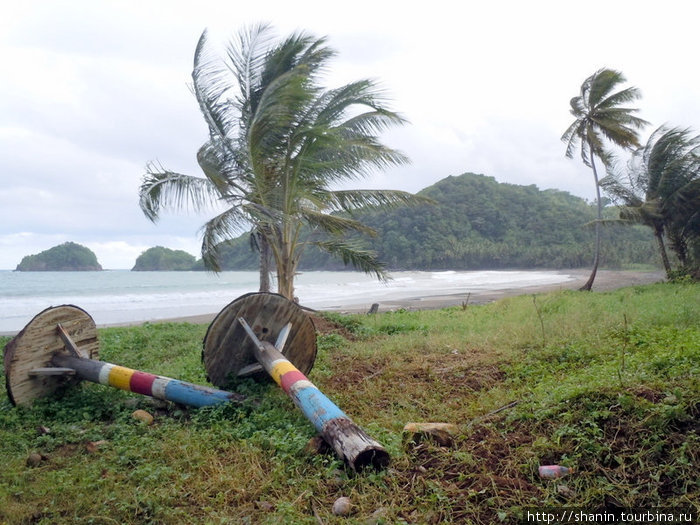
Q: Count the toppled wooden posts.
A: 2